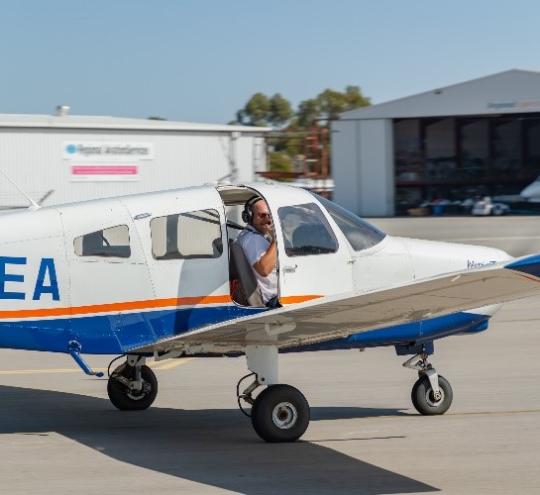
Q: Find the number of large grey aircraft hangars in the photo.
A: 1